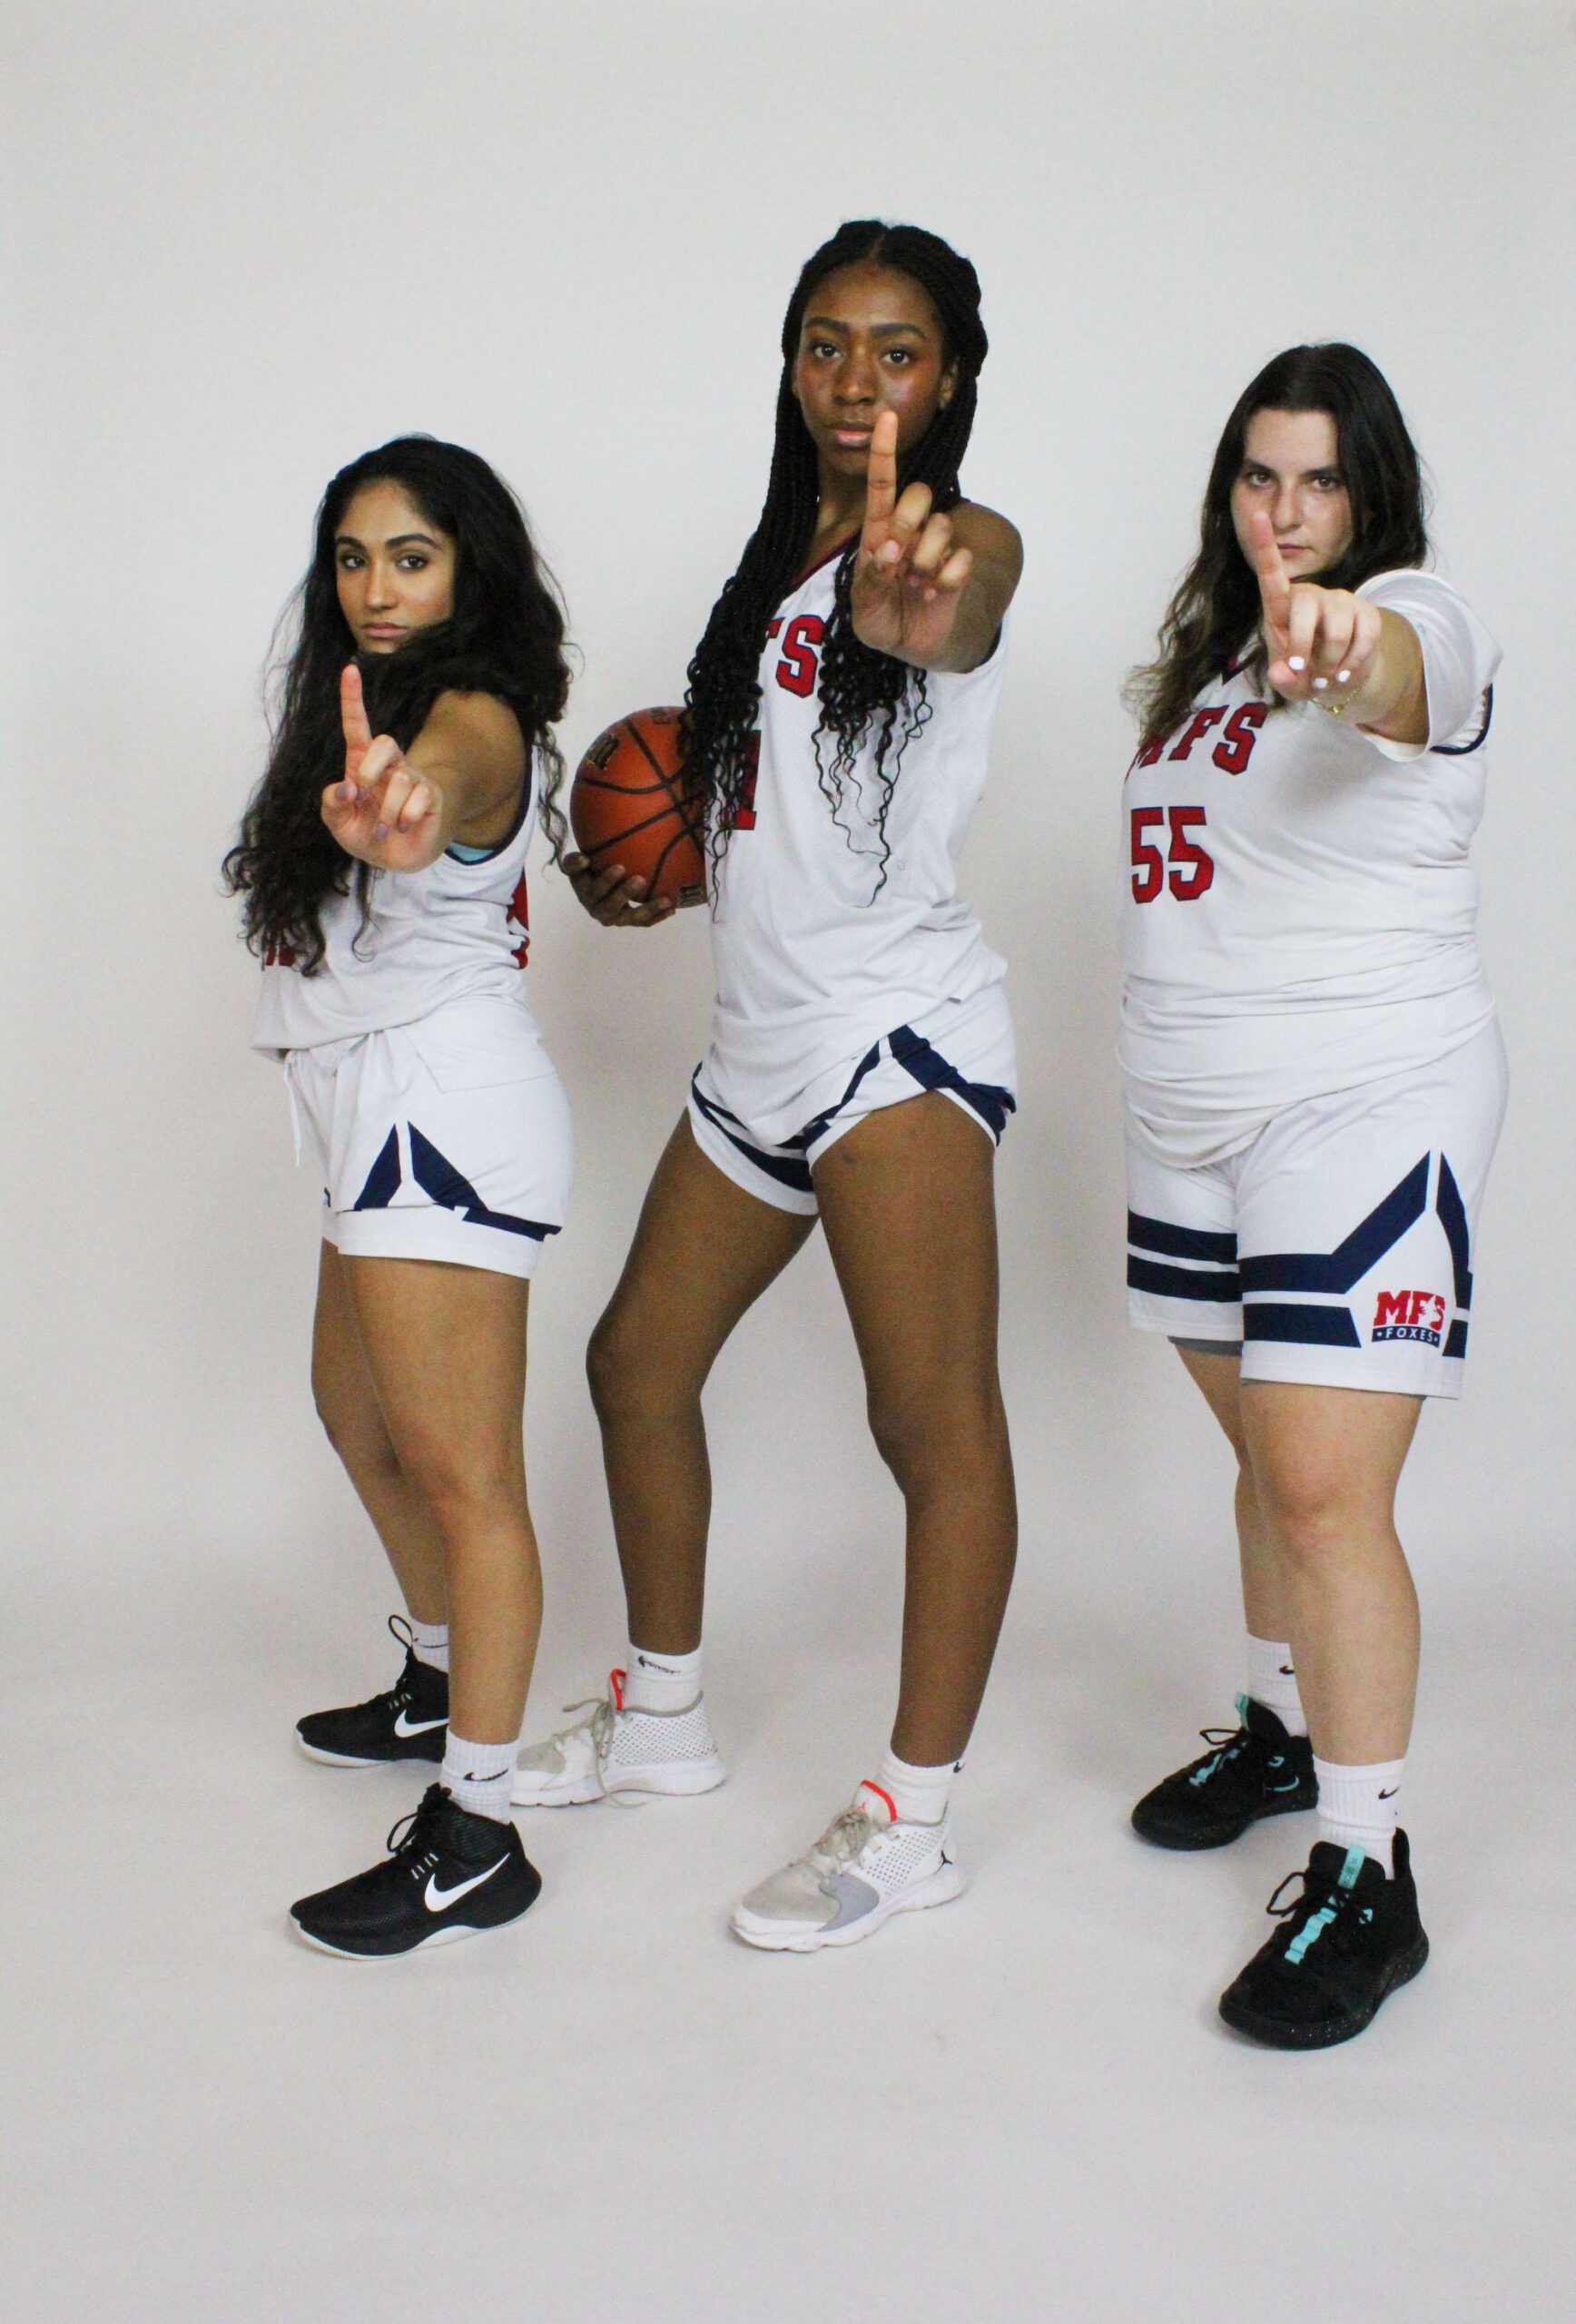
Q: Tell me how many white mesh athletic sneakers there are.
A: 2